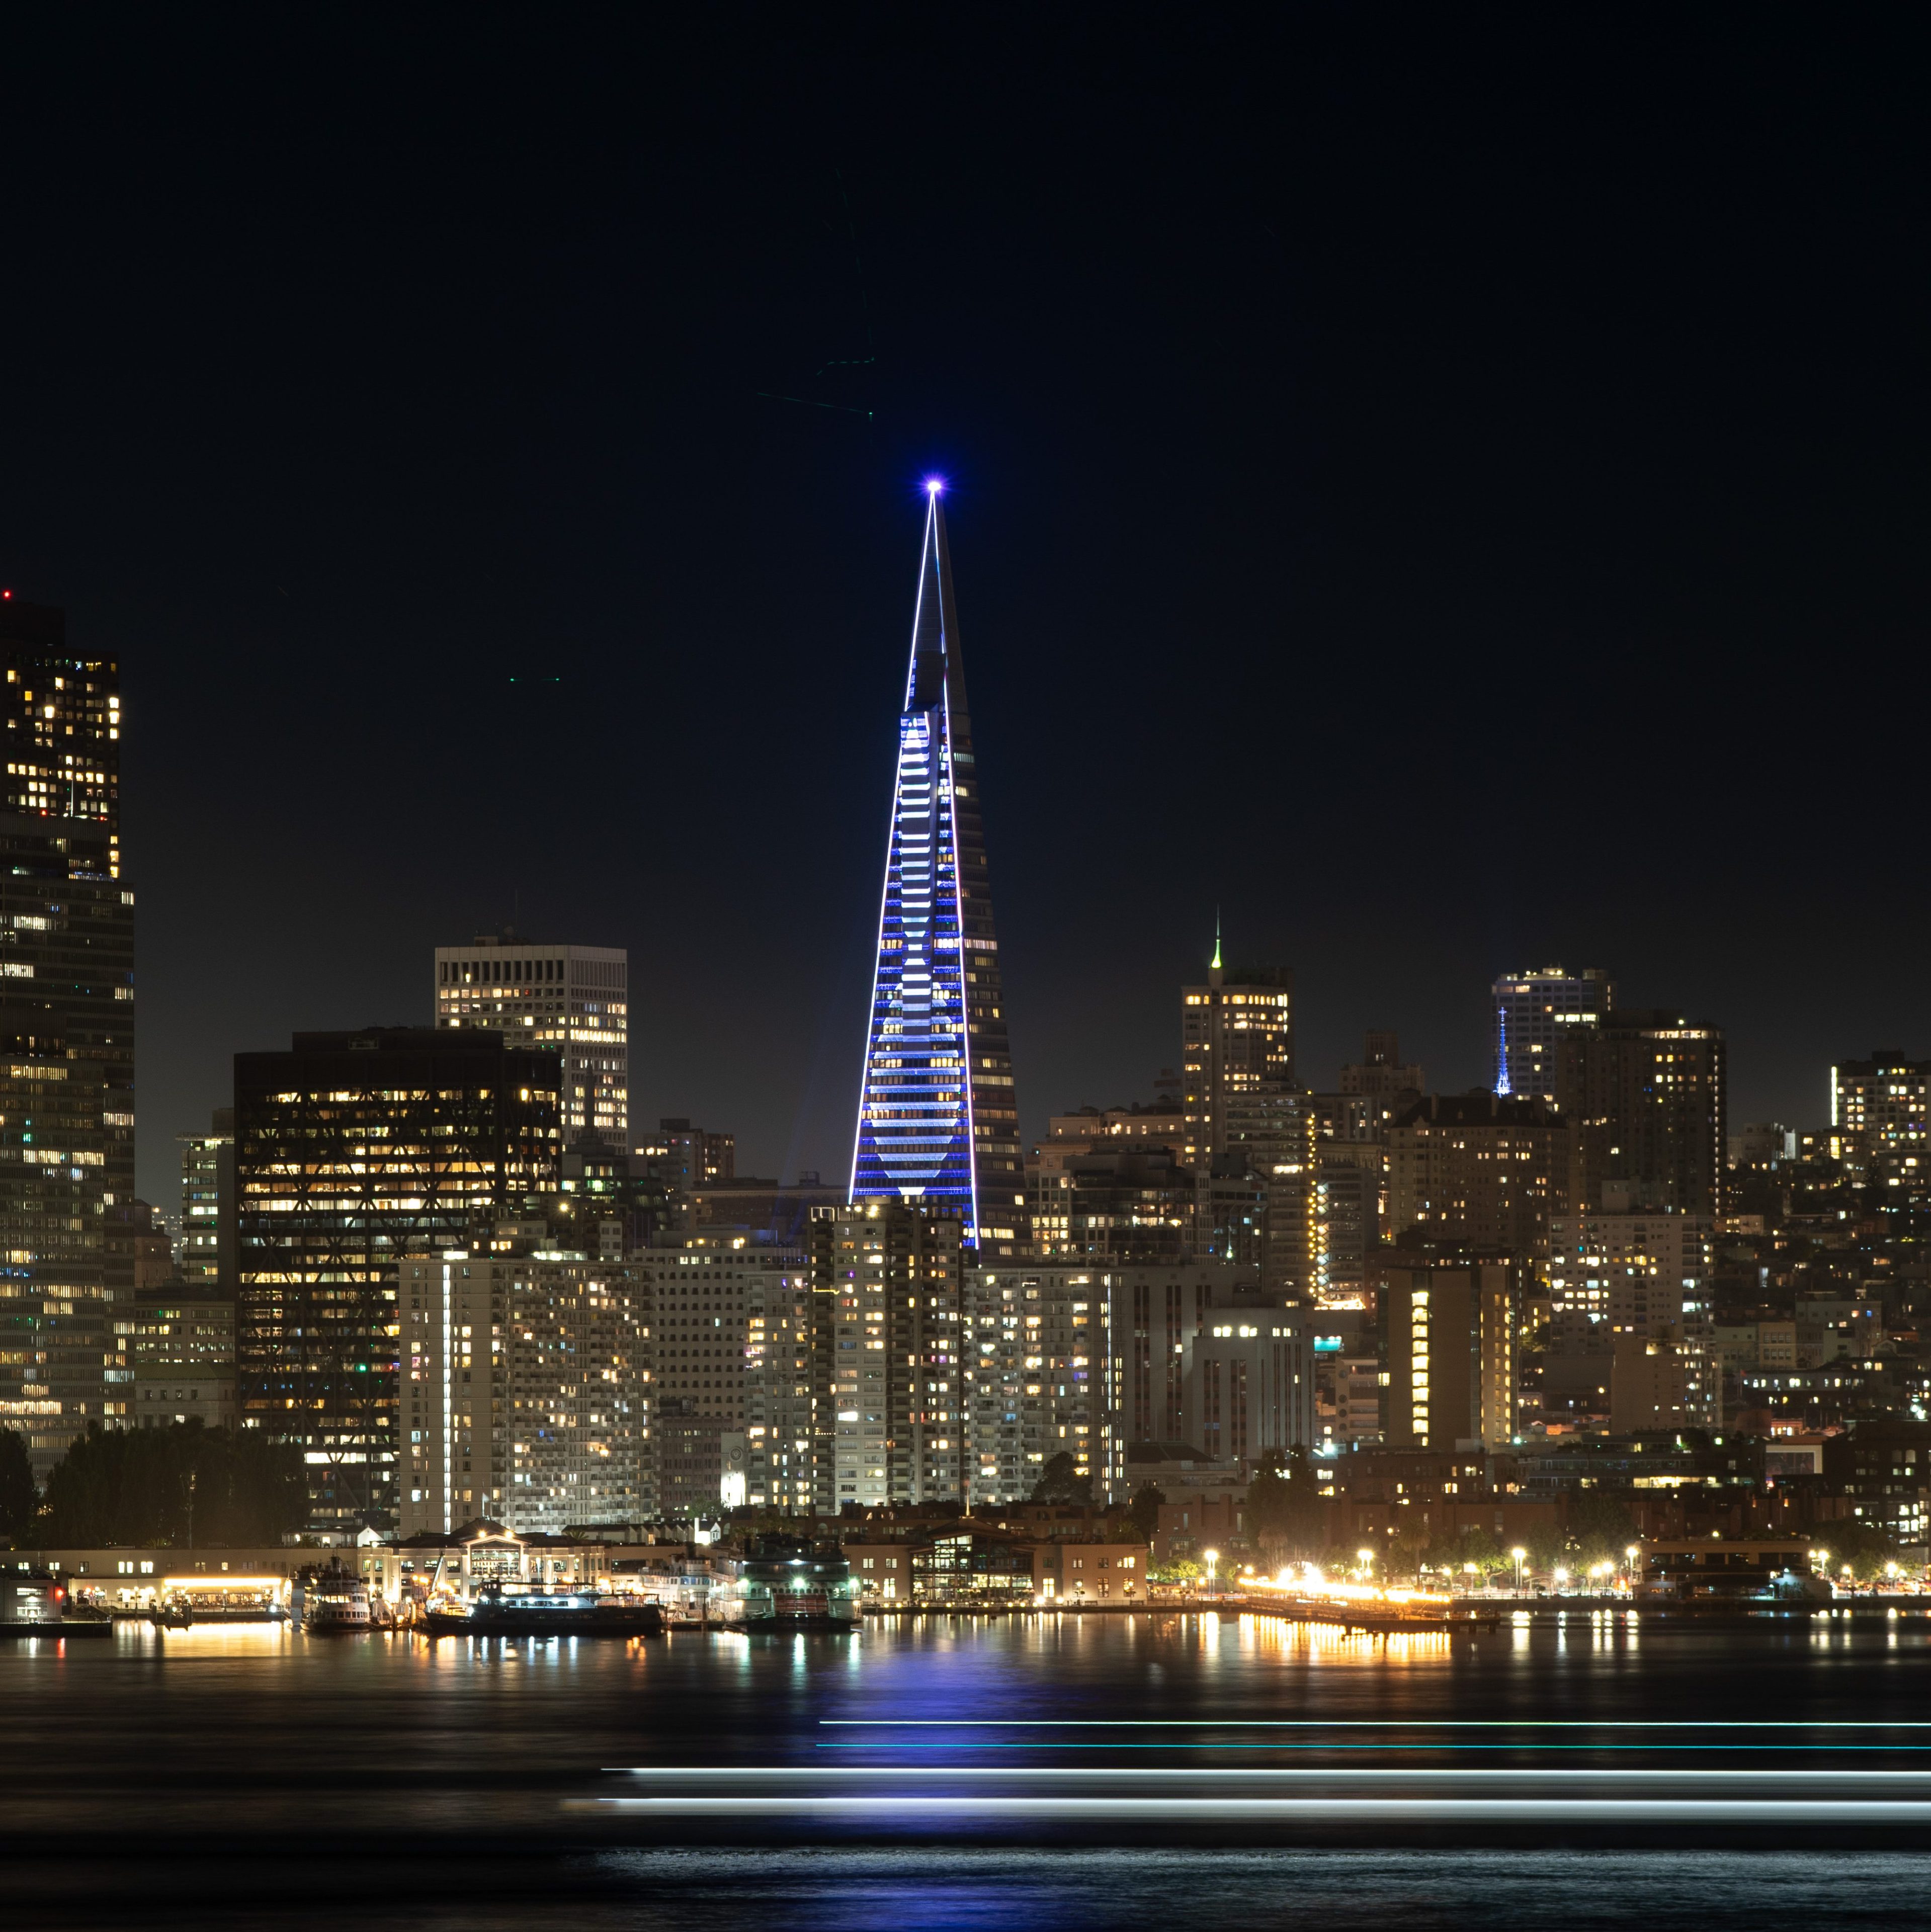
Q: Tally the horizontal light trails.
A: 4